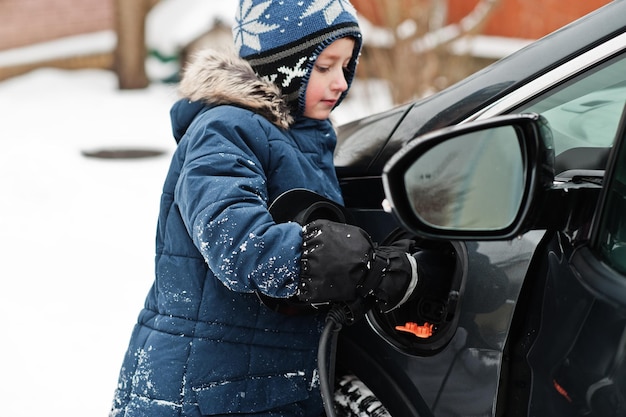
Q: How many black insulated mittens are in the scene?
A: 1